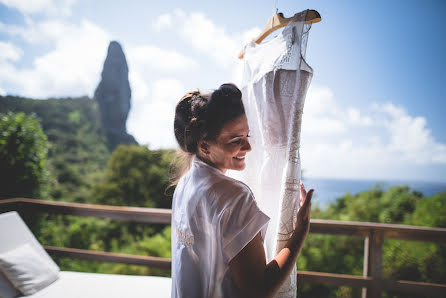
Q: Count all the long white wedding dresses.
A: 1